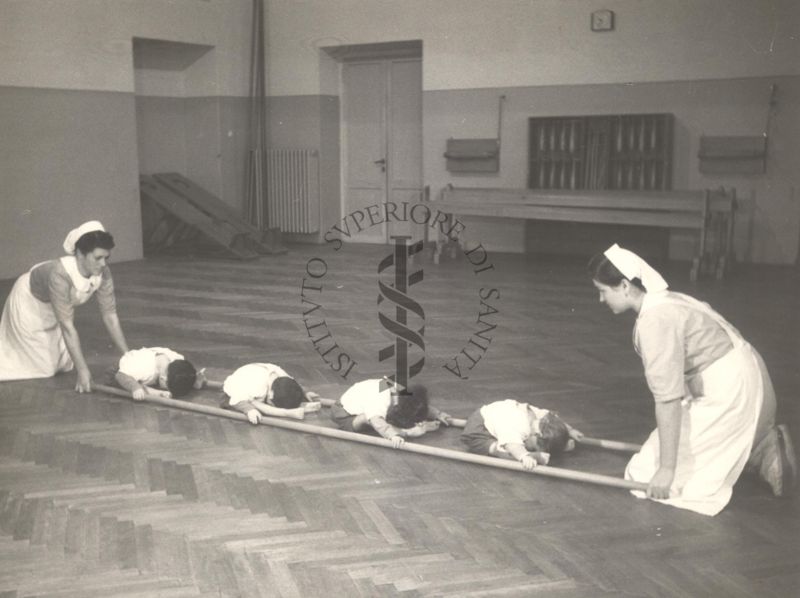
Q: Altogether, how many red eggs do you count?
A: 0